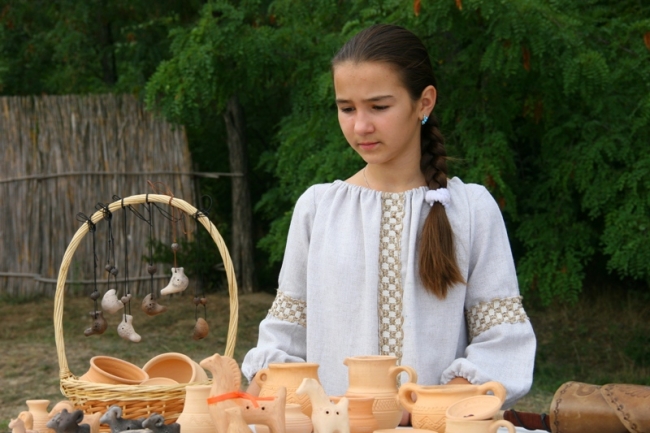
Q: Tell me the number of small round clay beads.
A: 9